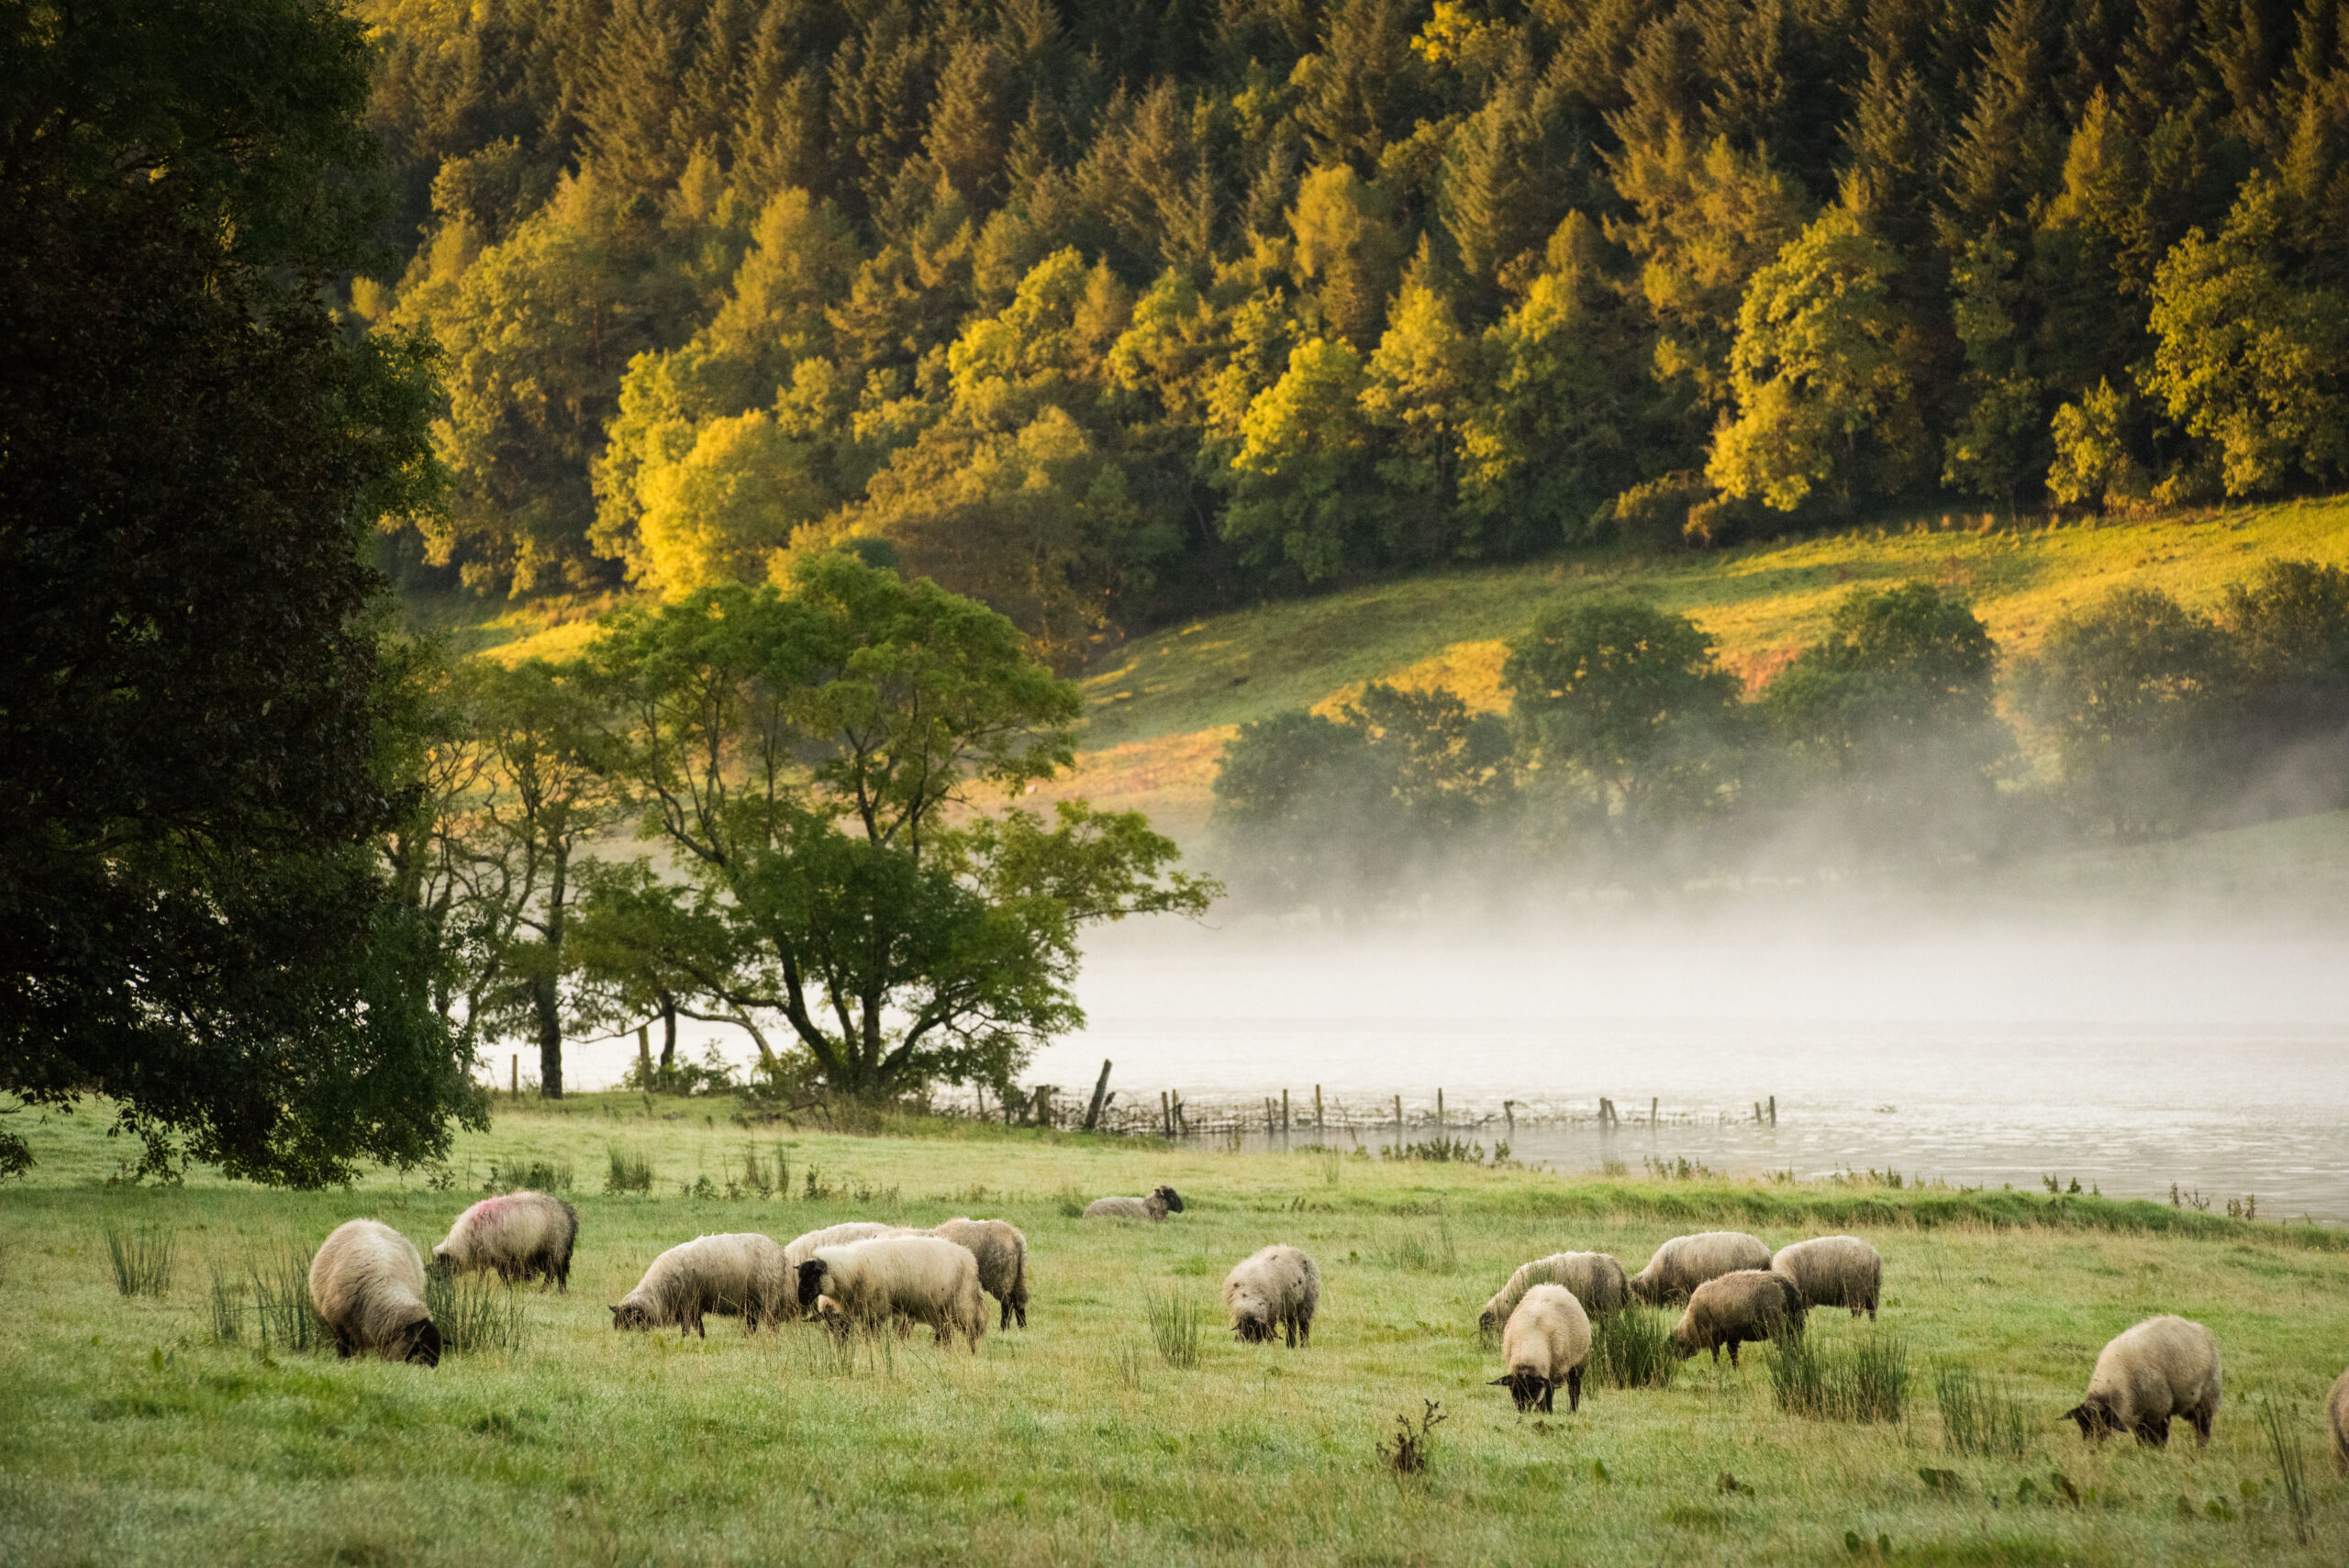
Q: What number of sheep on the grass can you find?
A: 15